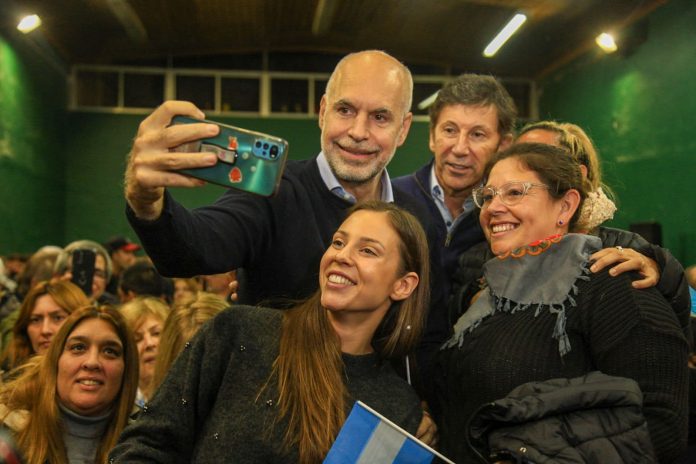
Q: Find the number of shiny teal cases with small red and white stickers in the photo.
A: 1